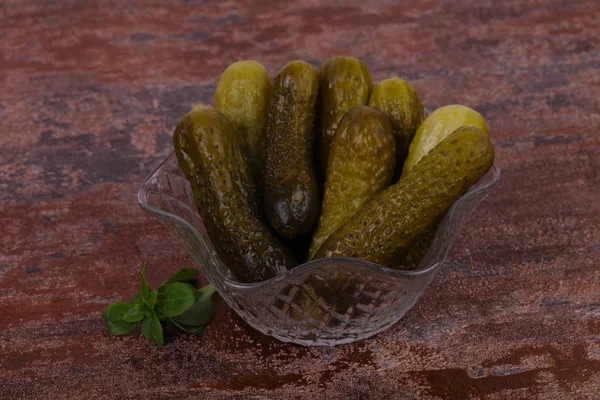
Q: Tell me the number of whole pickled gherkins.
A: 8